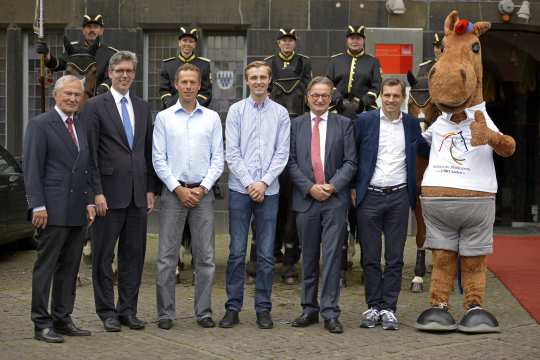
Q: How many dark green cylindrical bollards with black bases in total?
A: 0